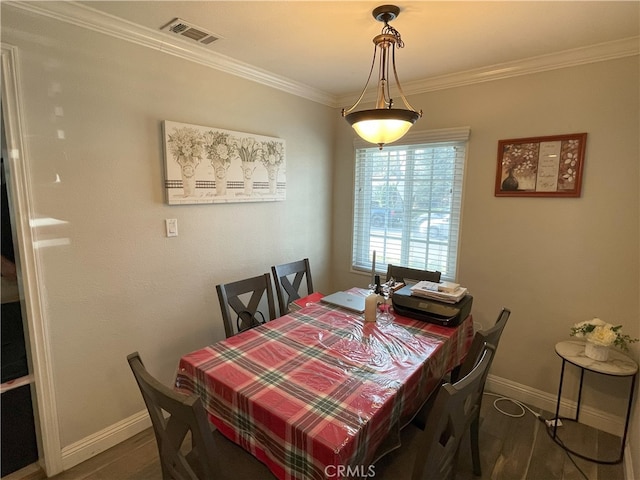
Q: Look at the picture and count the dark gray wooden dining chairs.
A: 6